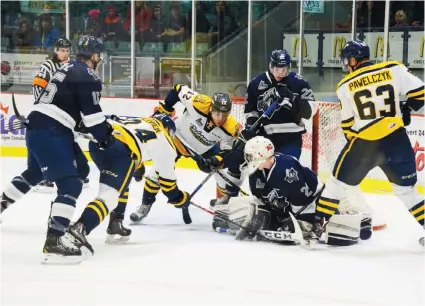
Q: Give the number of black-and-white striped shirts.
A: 1